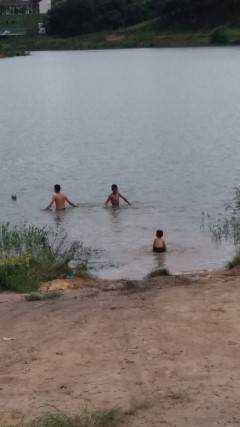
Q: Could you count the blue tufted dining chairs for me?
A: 0